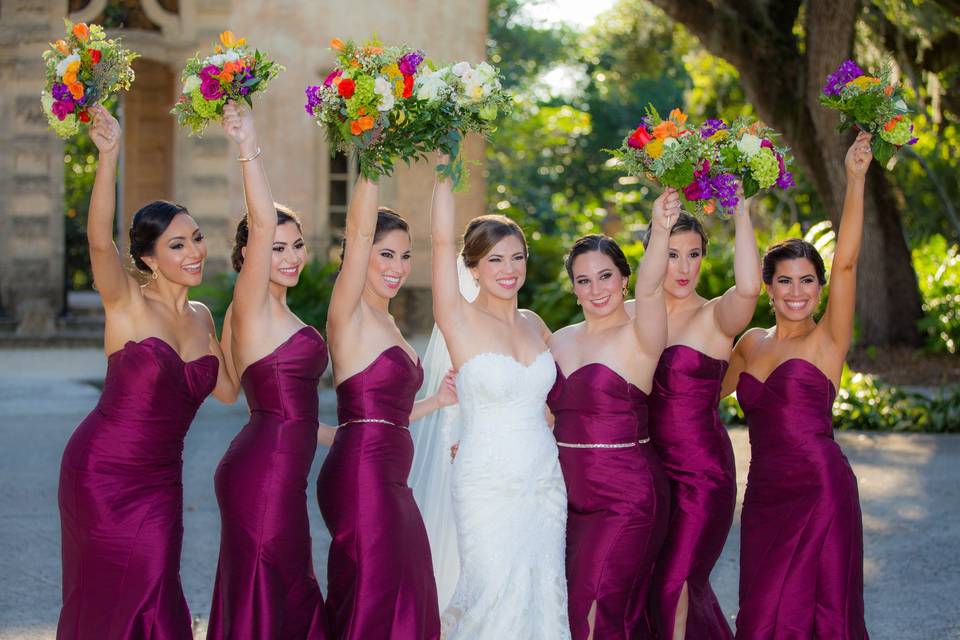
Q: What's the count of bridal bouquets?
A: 7